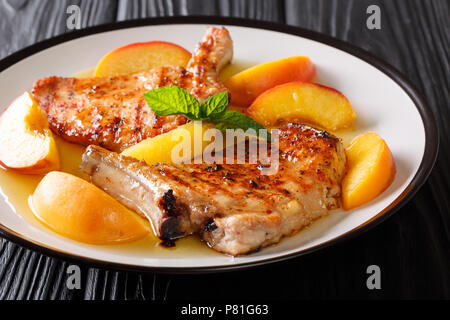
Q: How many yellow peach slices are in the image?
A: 7